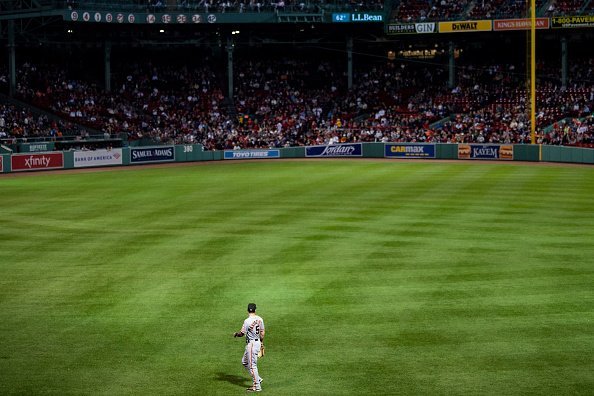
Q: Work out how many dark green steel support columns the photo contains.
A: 6